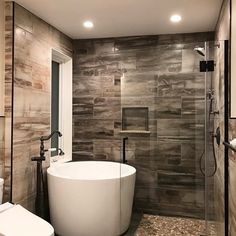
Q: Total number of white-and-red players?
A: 0